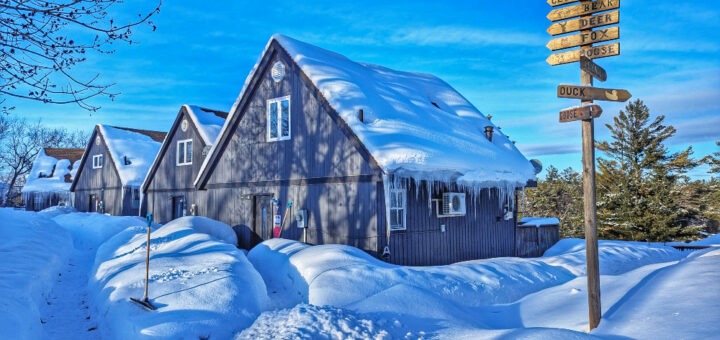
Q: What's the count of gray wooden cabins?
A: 4